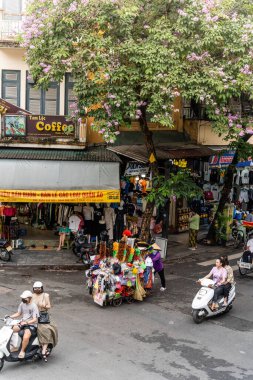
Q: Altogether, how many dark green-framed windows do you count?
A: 3